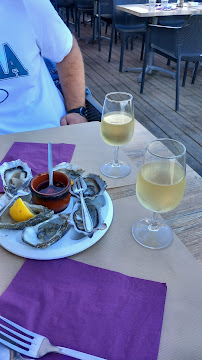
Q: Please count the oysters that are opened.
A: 6